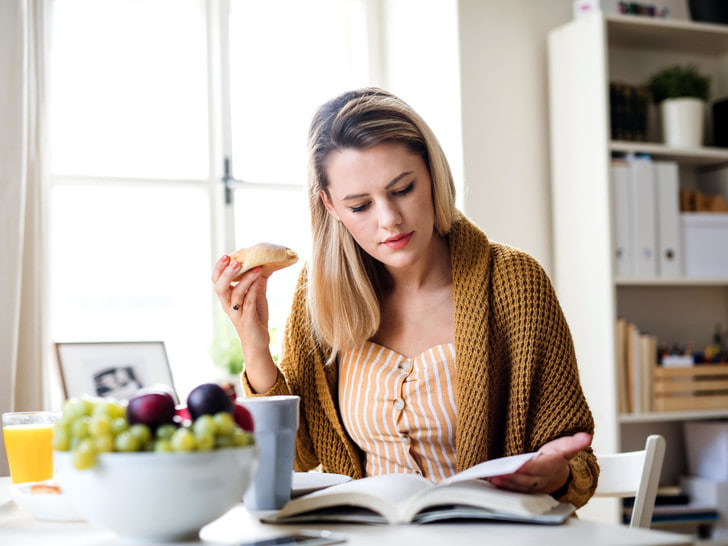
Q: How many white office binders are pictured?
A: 3